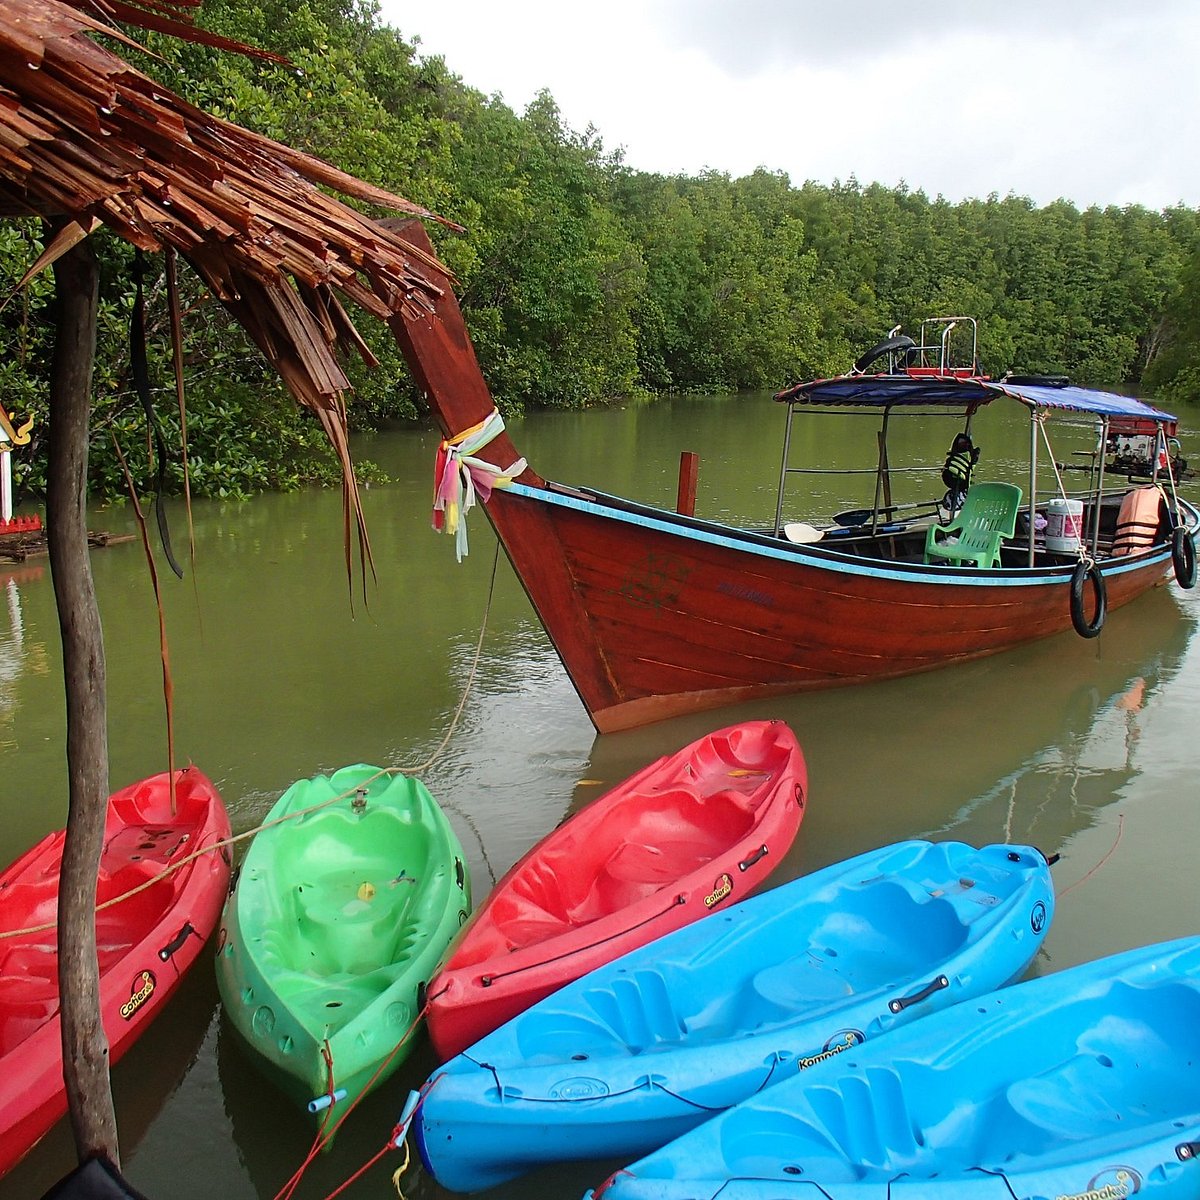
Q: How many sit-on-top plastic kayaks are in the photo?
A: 5